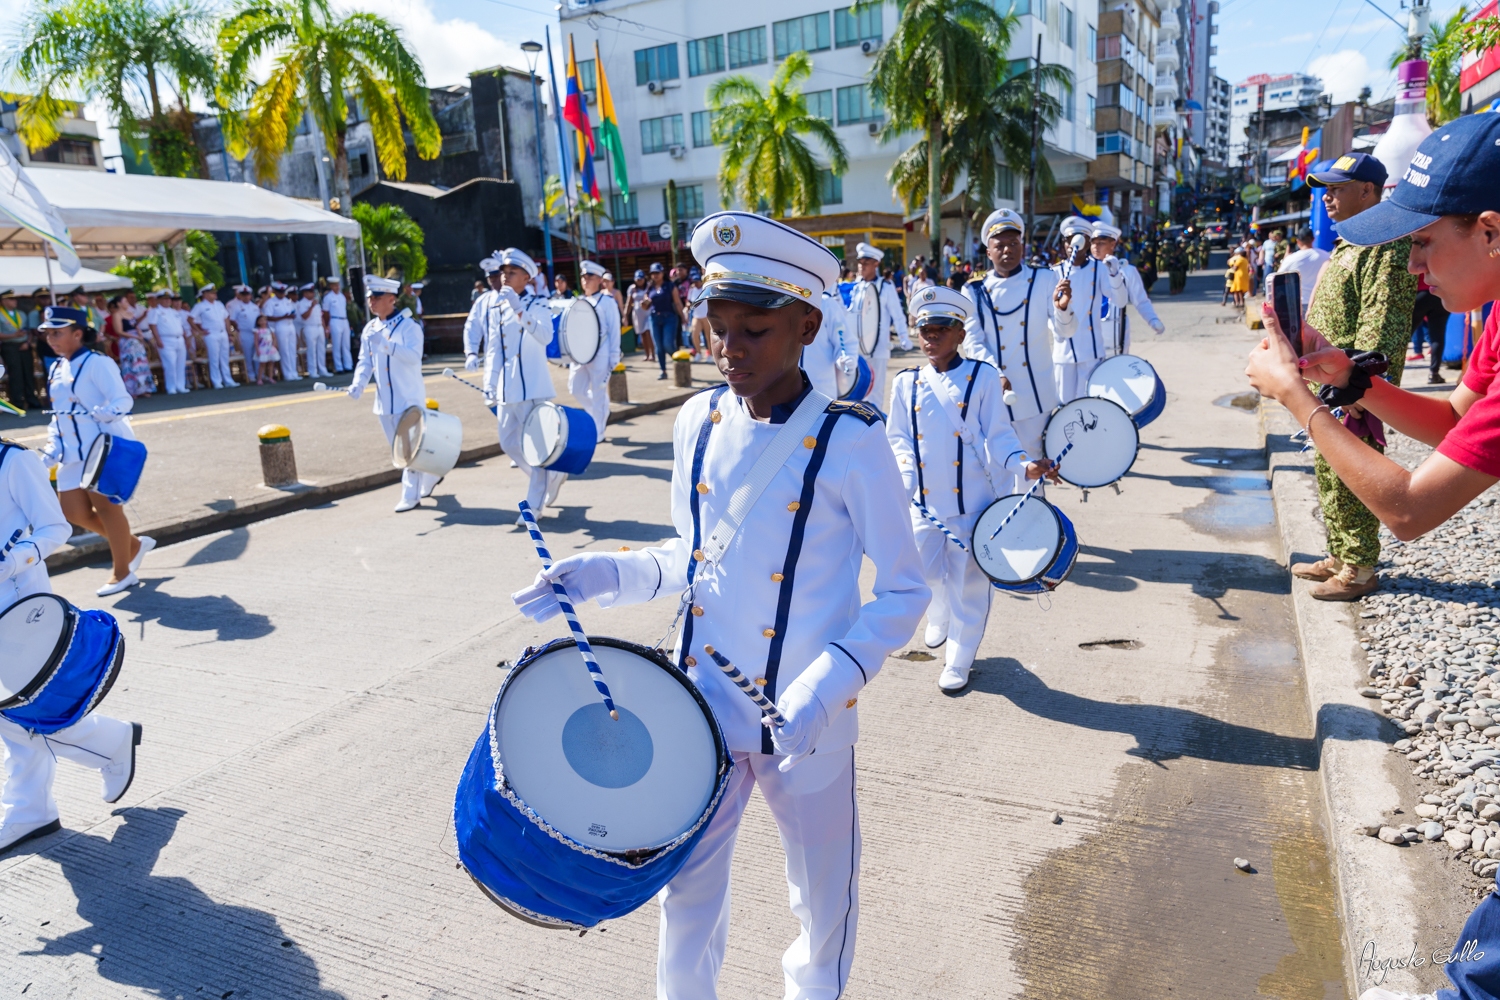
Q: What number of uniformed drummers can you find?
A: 13